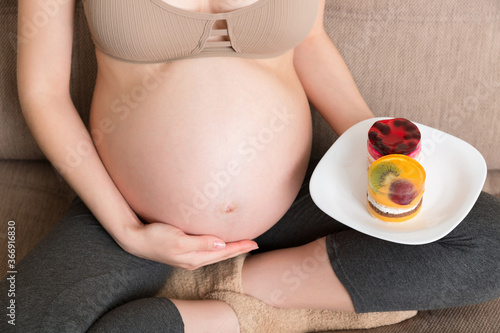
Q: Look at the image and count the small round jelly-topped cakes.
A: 2